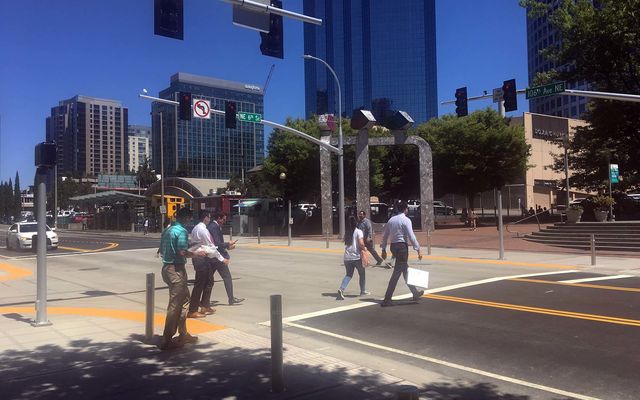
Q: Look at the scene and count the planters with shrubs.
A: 2